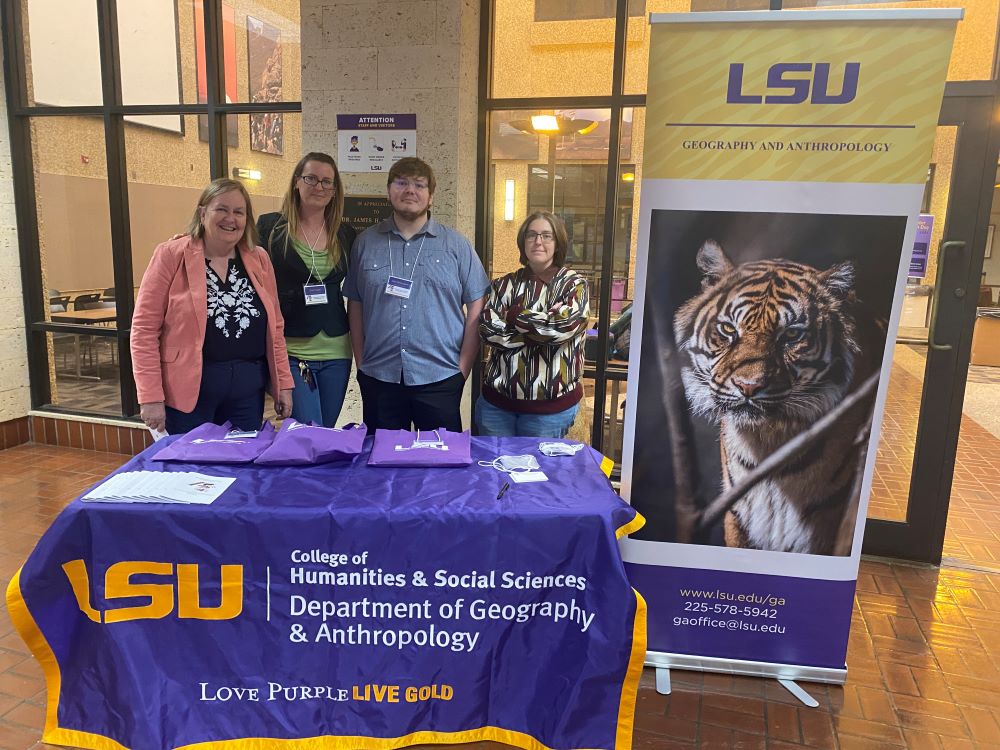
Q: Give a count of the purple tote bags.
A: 3